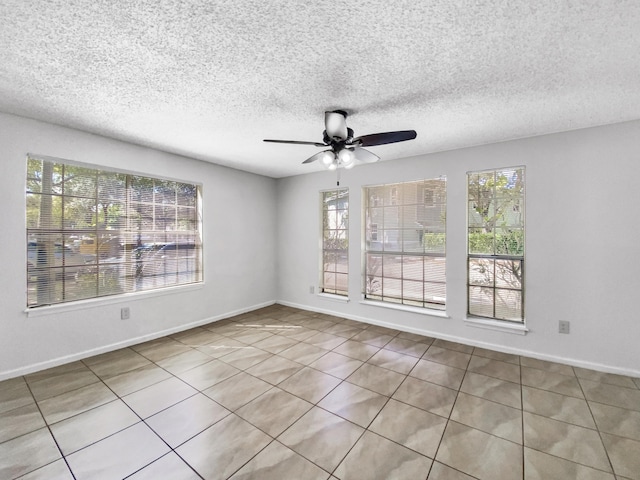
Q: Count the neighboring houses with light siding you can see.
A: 1